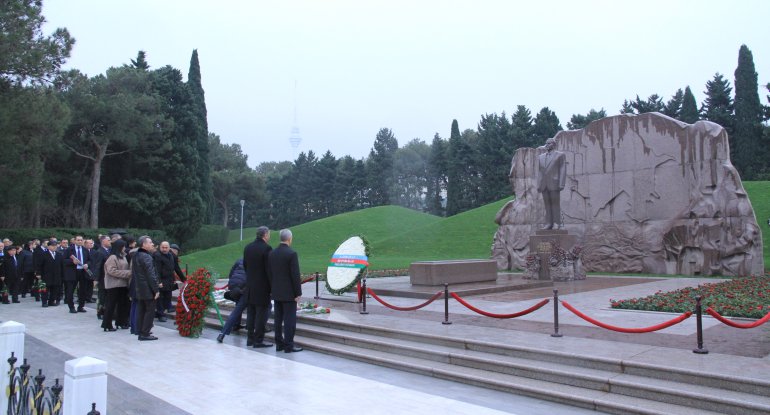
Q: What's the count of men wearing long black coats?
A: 2